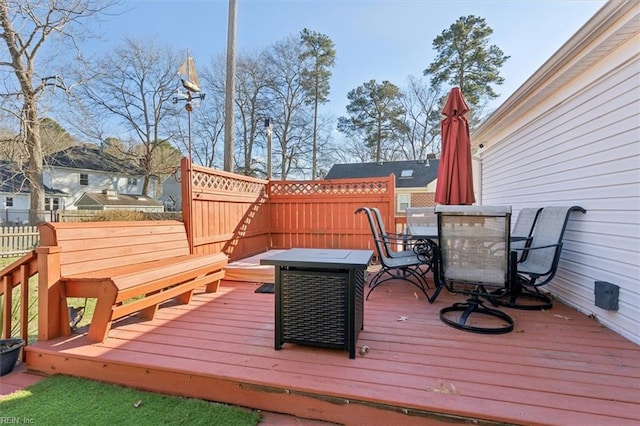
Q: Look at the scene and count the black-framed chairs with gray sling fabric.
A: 6